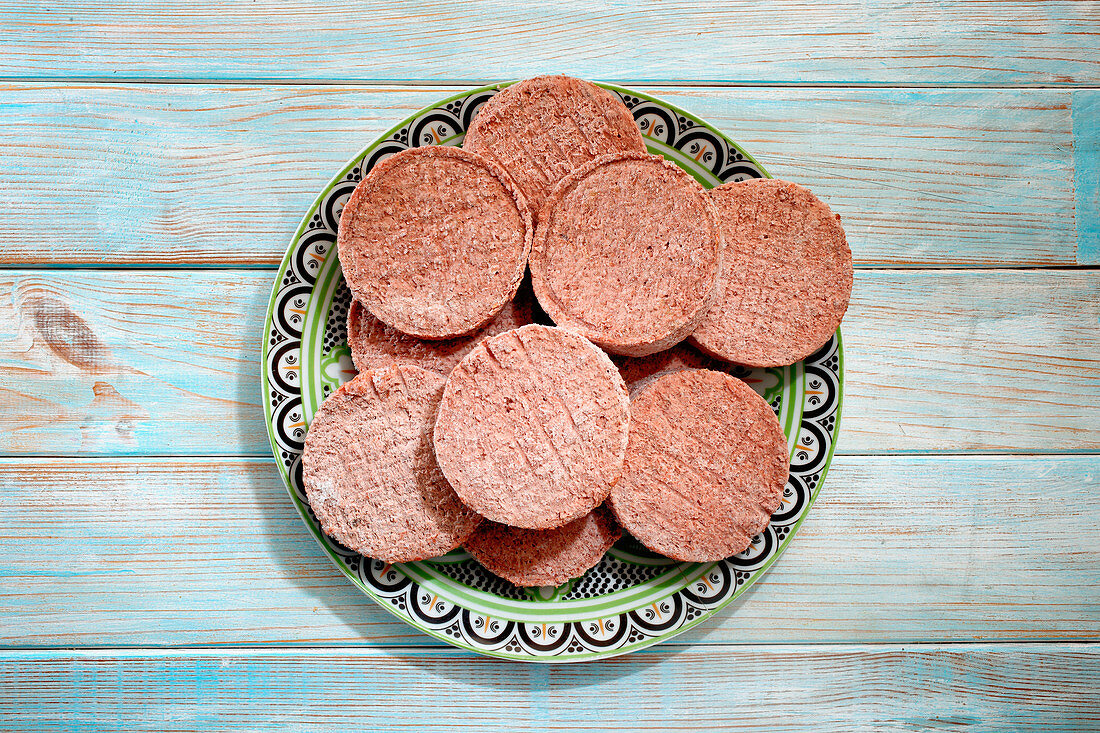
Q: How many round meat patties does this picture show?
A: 10